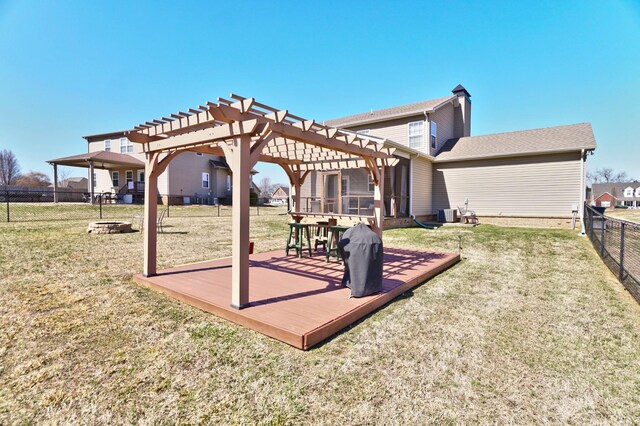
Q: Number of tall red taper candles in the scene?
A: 0